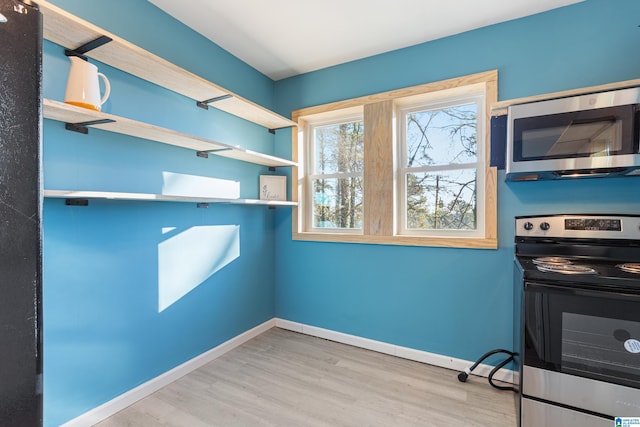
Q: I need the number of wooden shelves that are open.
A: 3